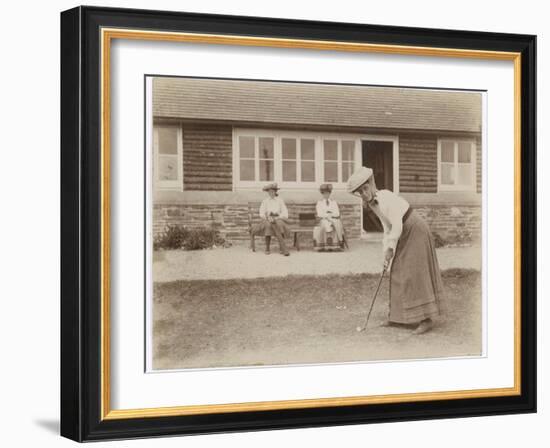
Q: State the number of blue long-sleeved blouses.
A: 0